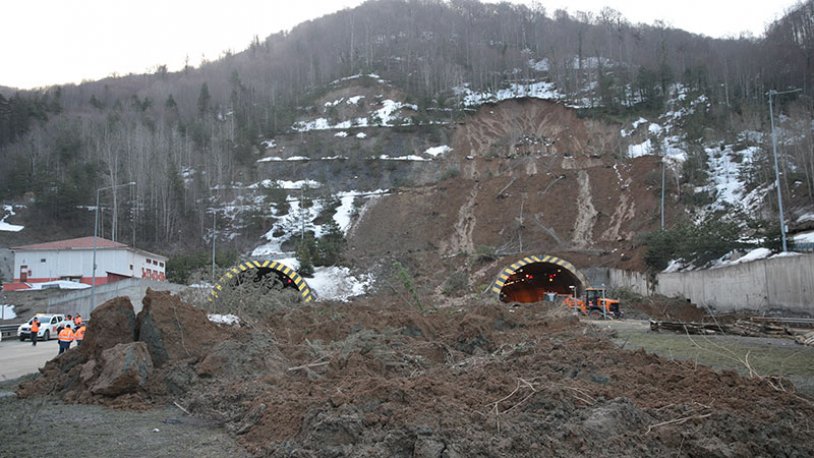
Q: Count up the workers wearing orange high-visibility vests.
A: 5